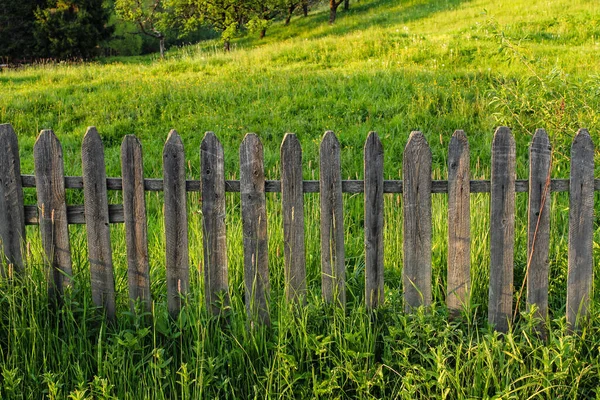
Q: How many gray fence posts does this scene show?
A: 15